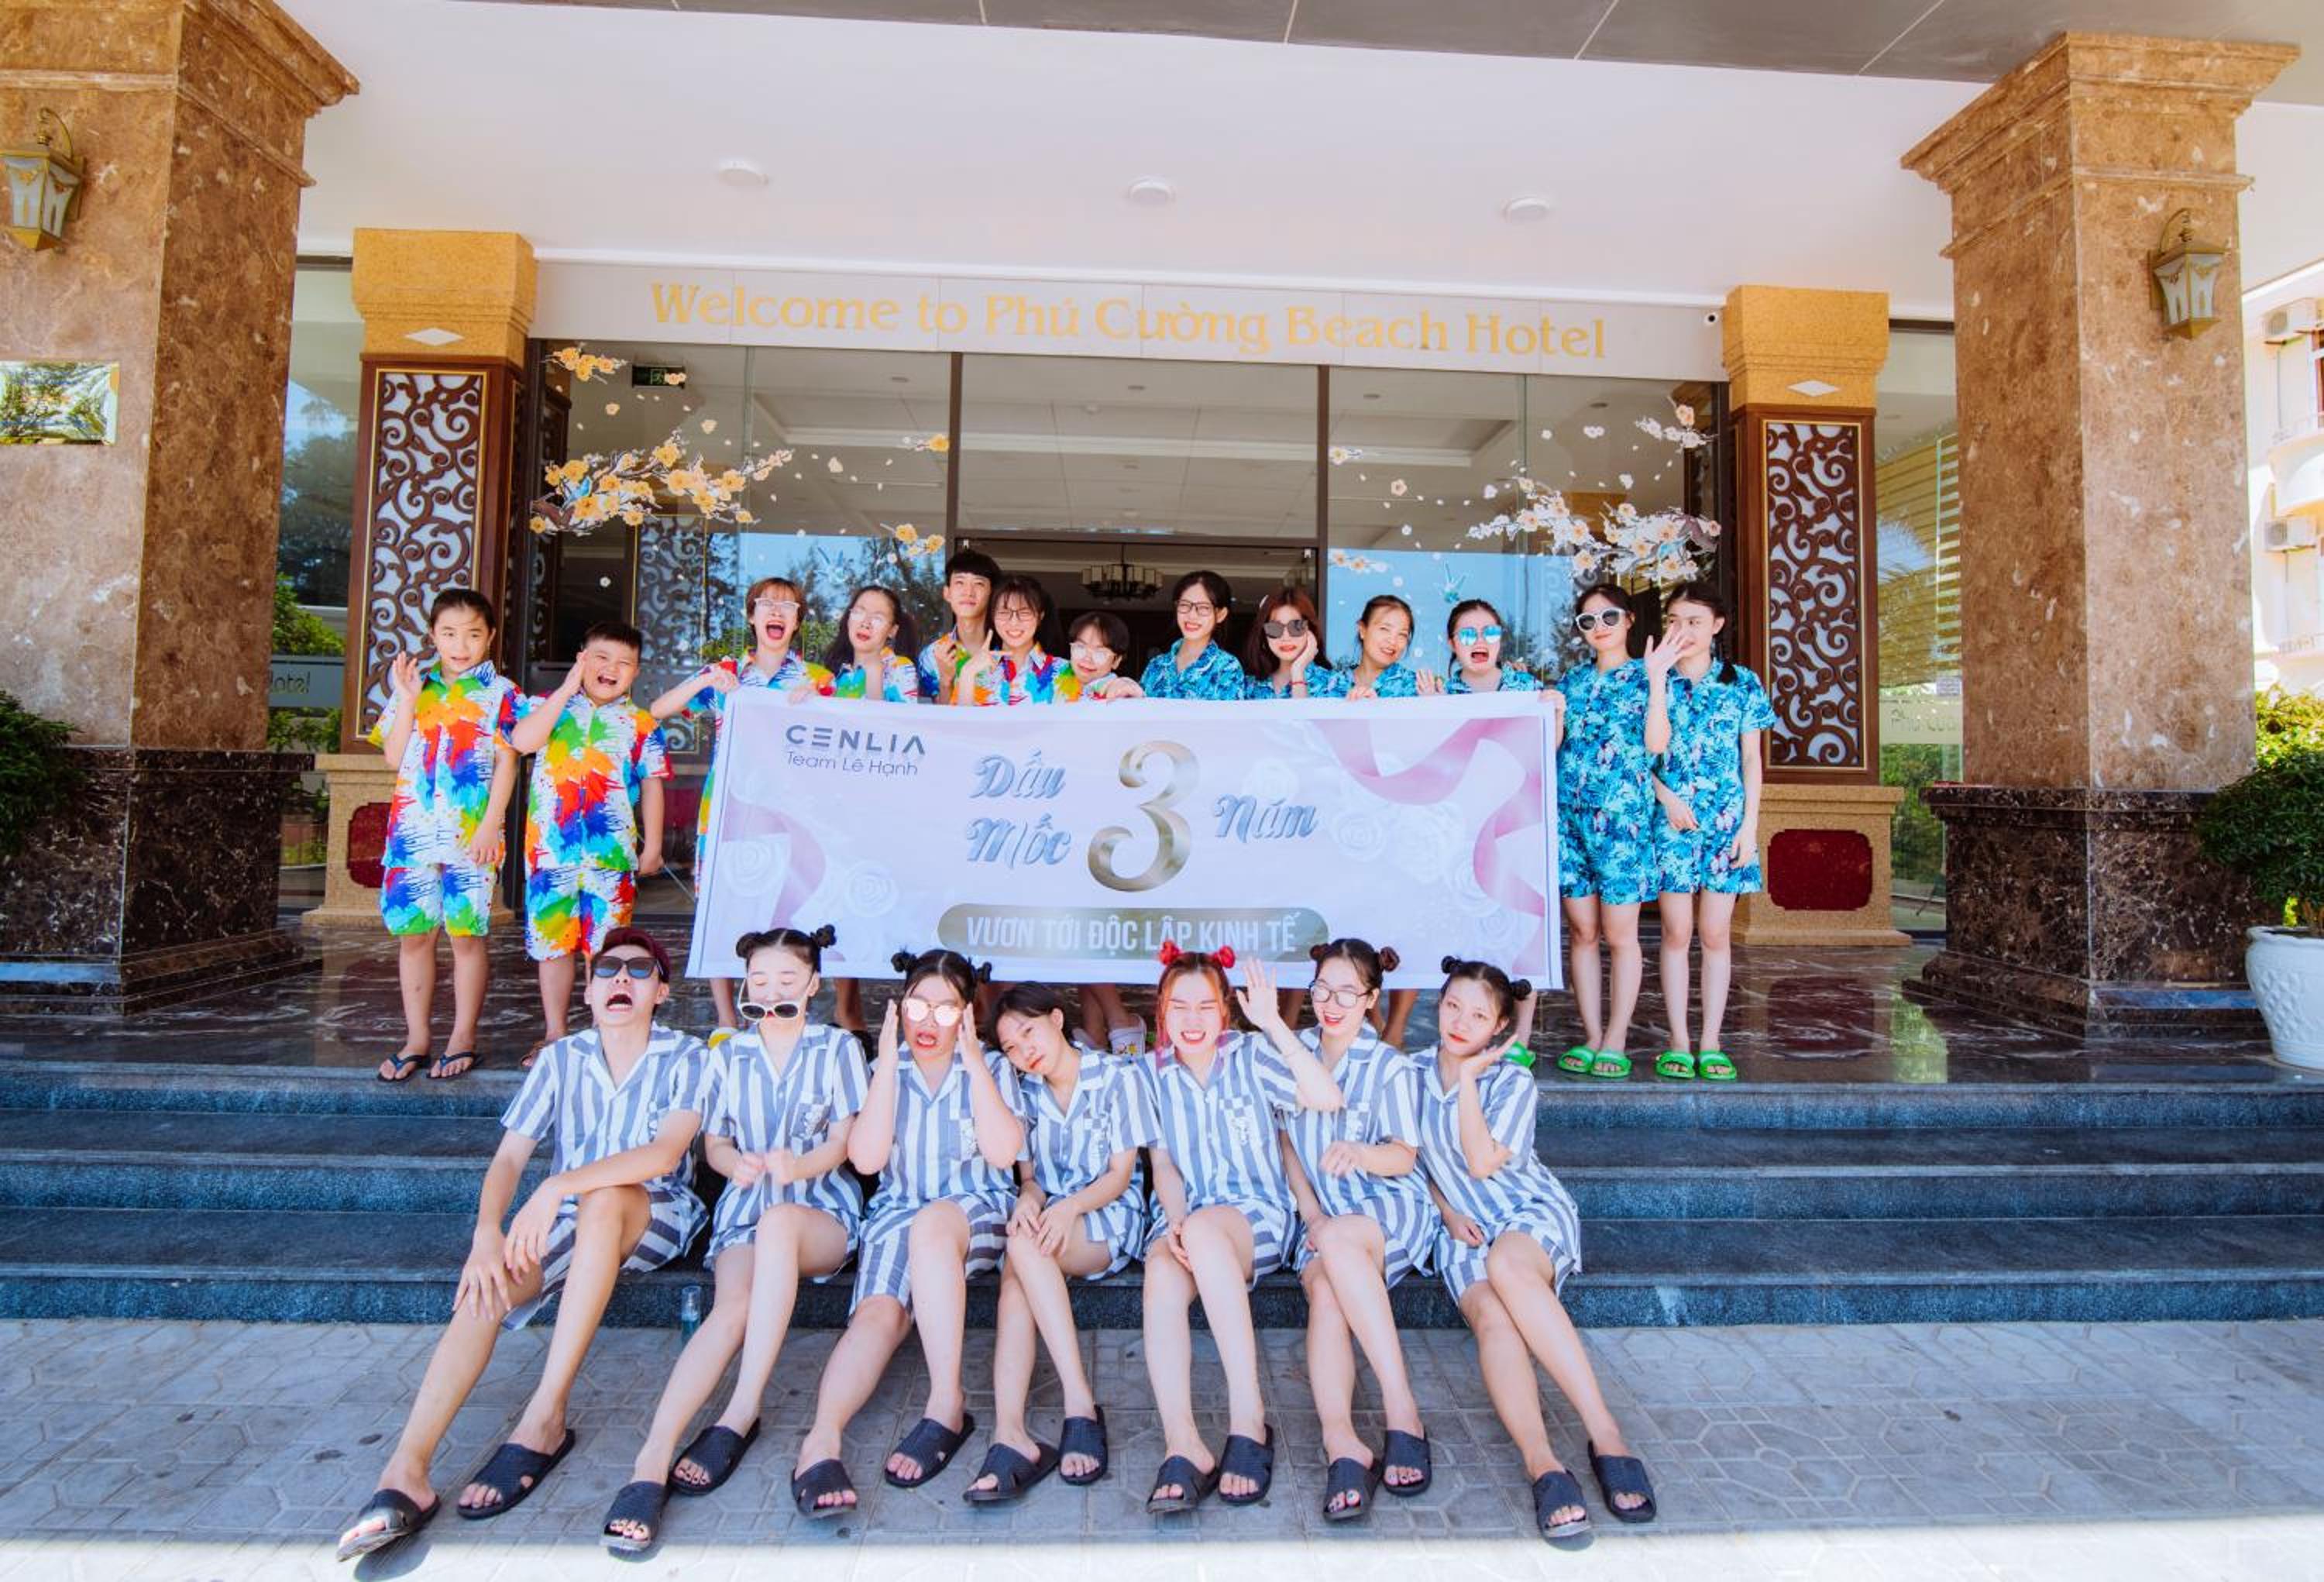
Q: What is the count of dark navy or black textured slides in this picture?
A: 14